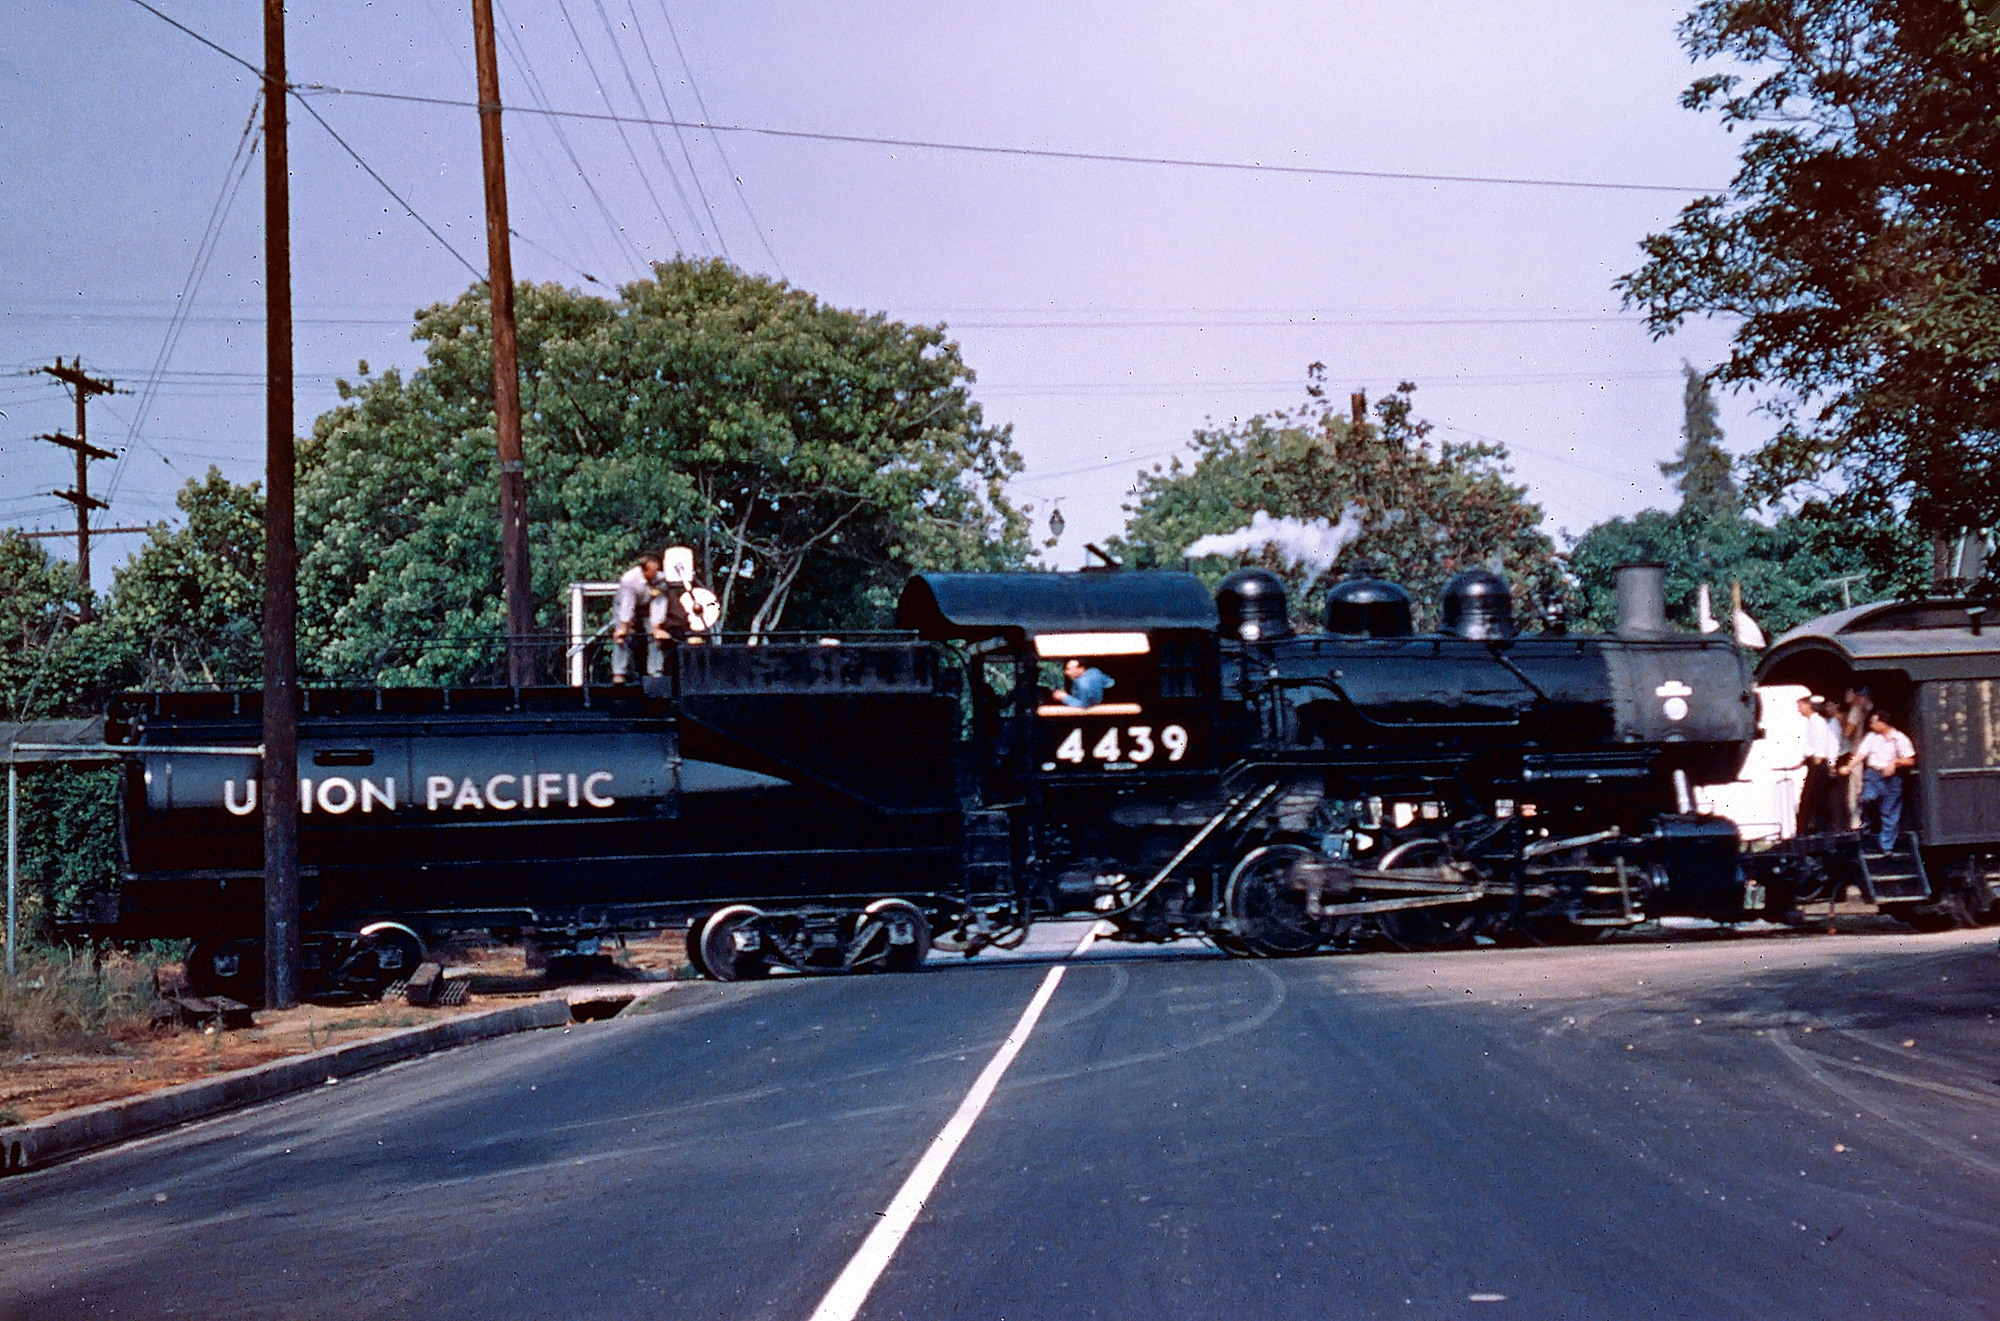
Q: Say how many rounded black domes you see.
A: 3